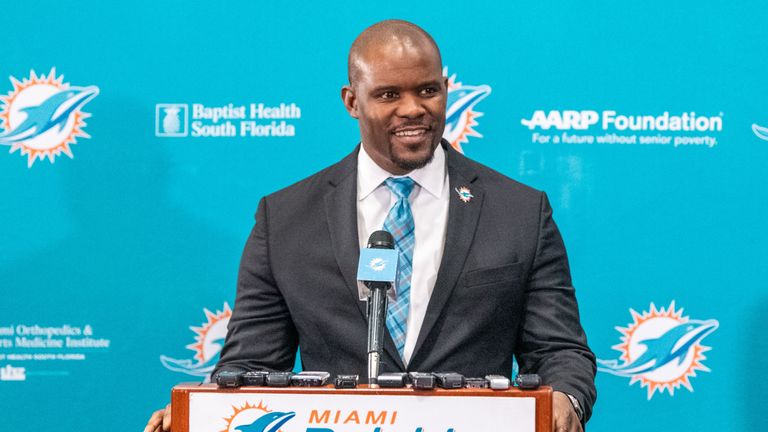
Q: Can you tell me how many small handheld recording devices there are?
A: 11